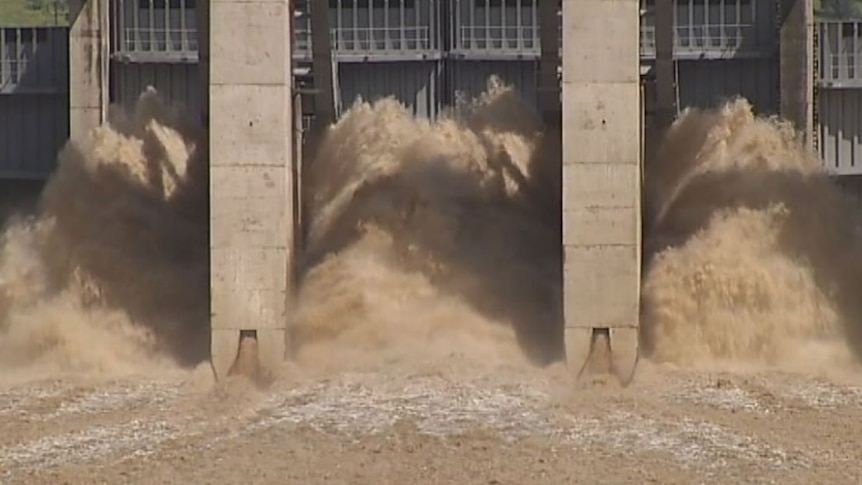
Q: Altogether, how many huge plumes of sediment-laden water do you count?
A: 3